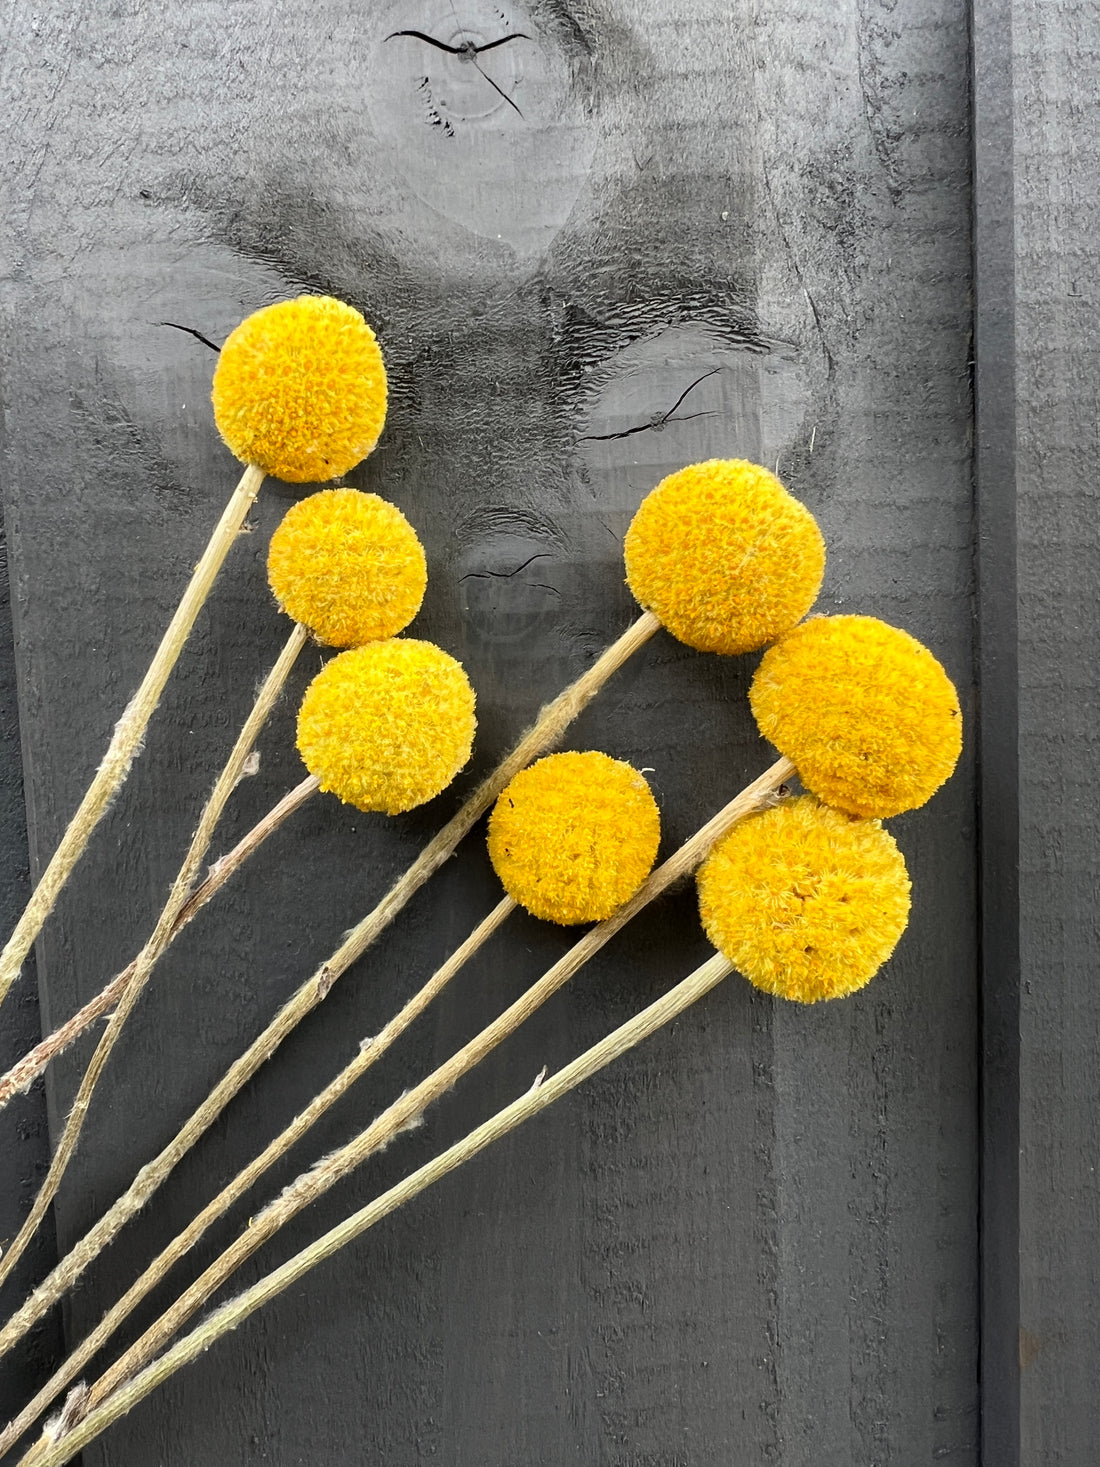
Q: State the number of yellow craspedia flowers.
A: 7